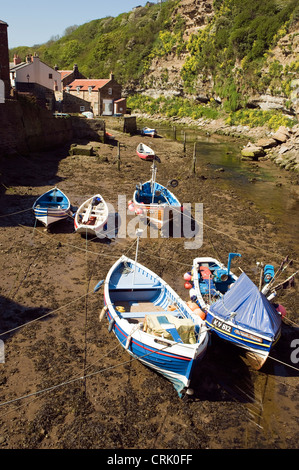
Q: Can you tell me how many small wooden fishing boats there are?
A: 7